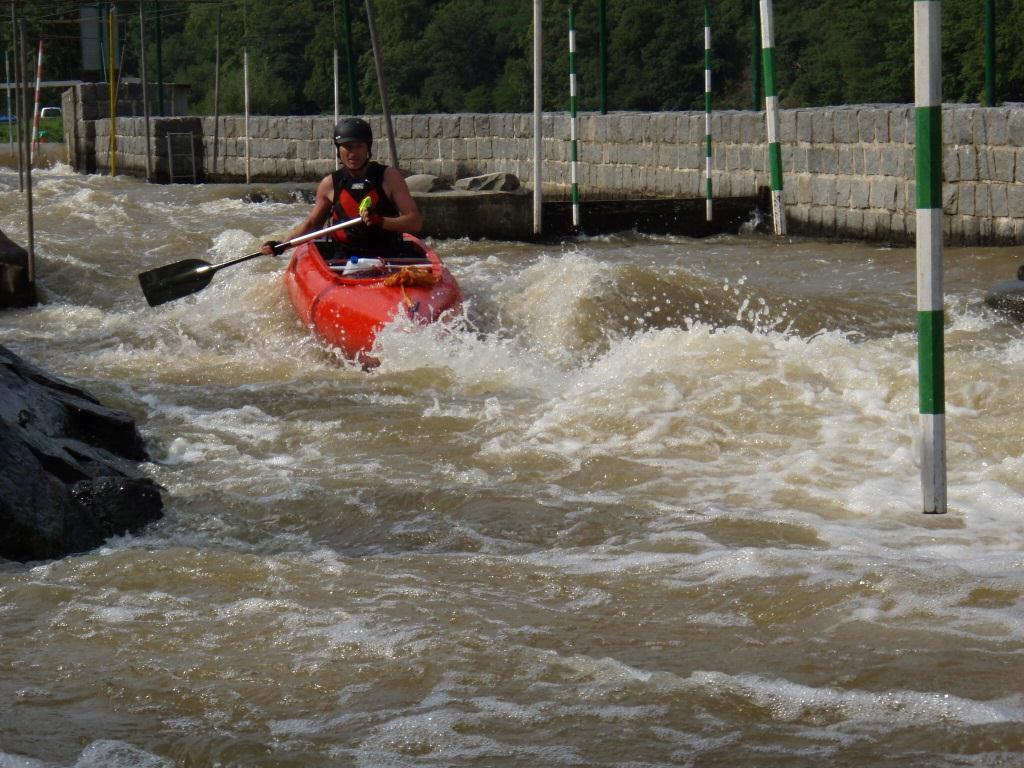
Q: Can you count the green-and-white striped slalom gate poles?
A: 4